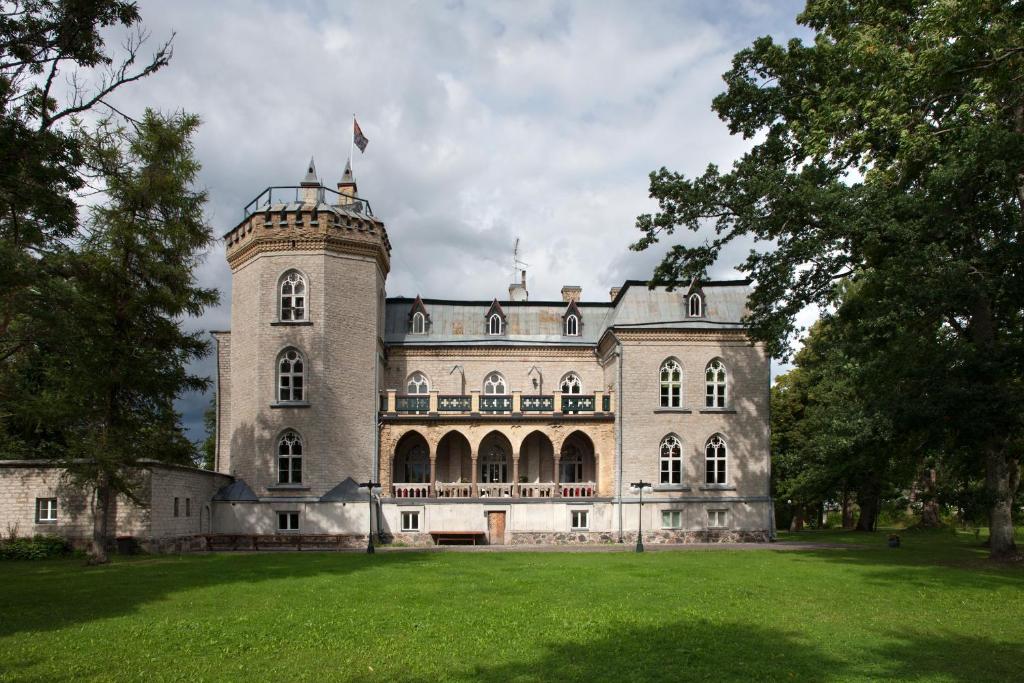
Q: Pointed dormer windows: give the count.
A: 4